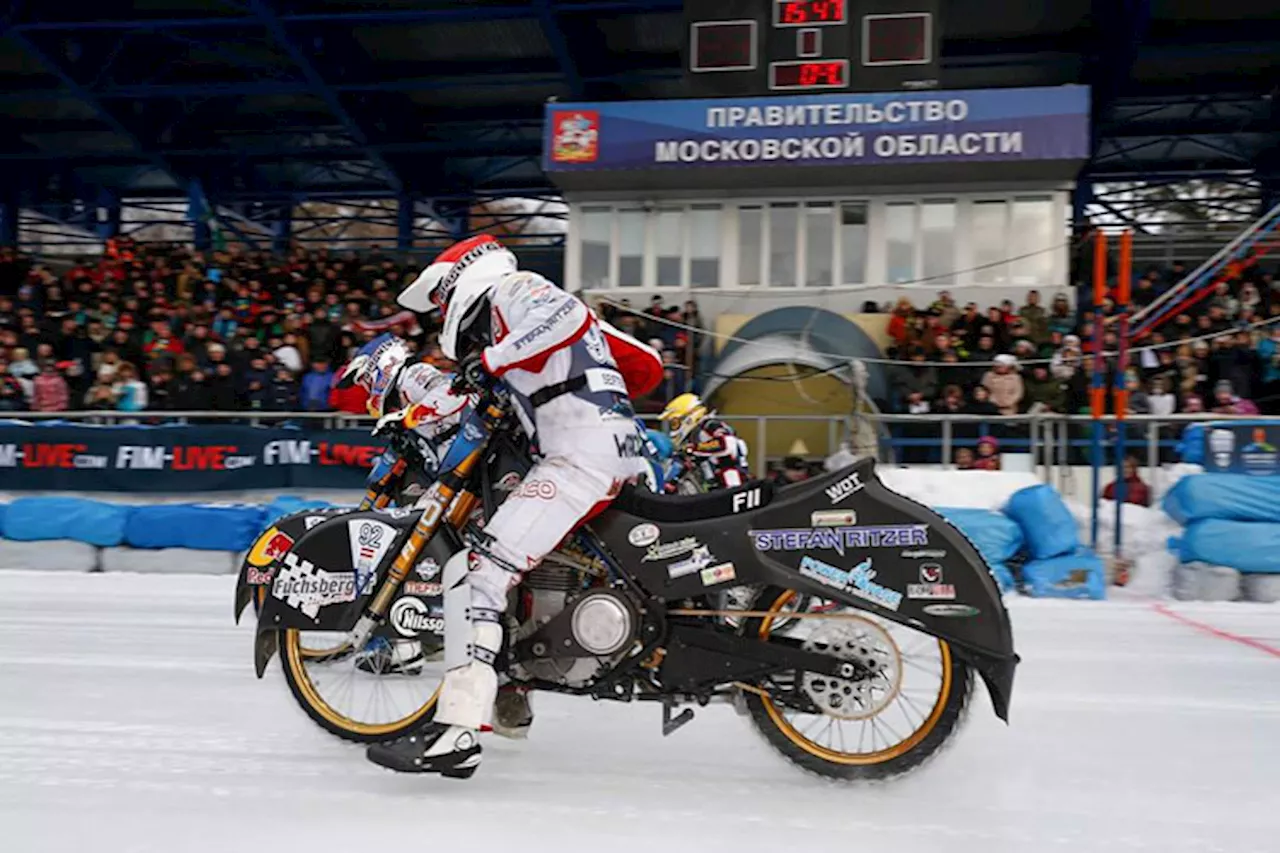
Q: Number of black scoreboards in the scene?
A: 1